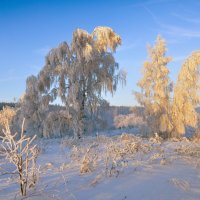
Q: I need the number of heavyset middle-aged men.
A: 0